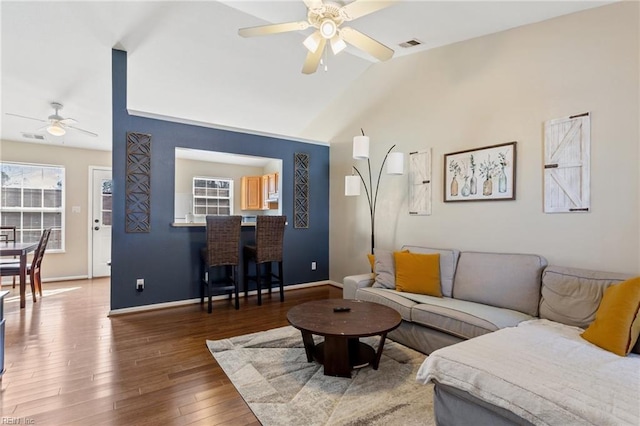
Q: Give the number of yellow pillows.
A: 3